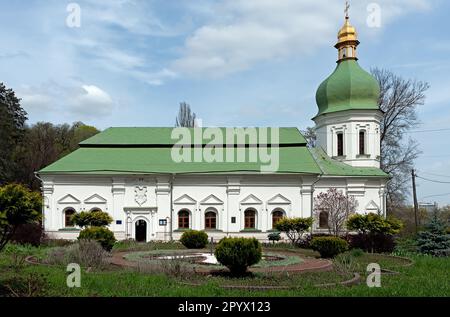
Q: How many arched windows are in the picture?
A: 9